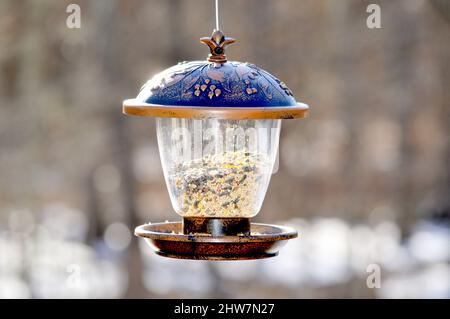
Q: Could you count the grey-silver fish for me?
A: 0